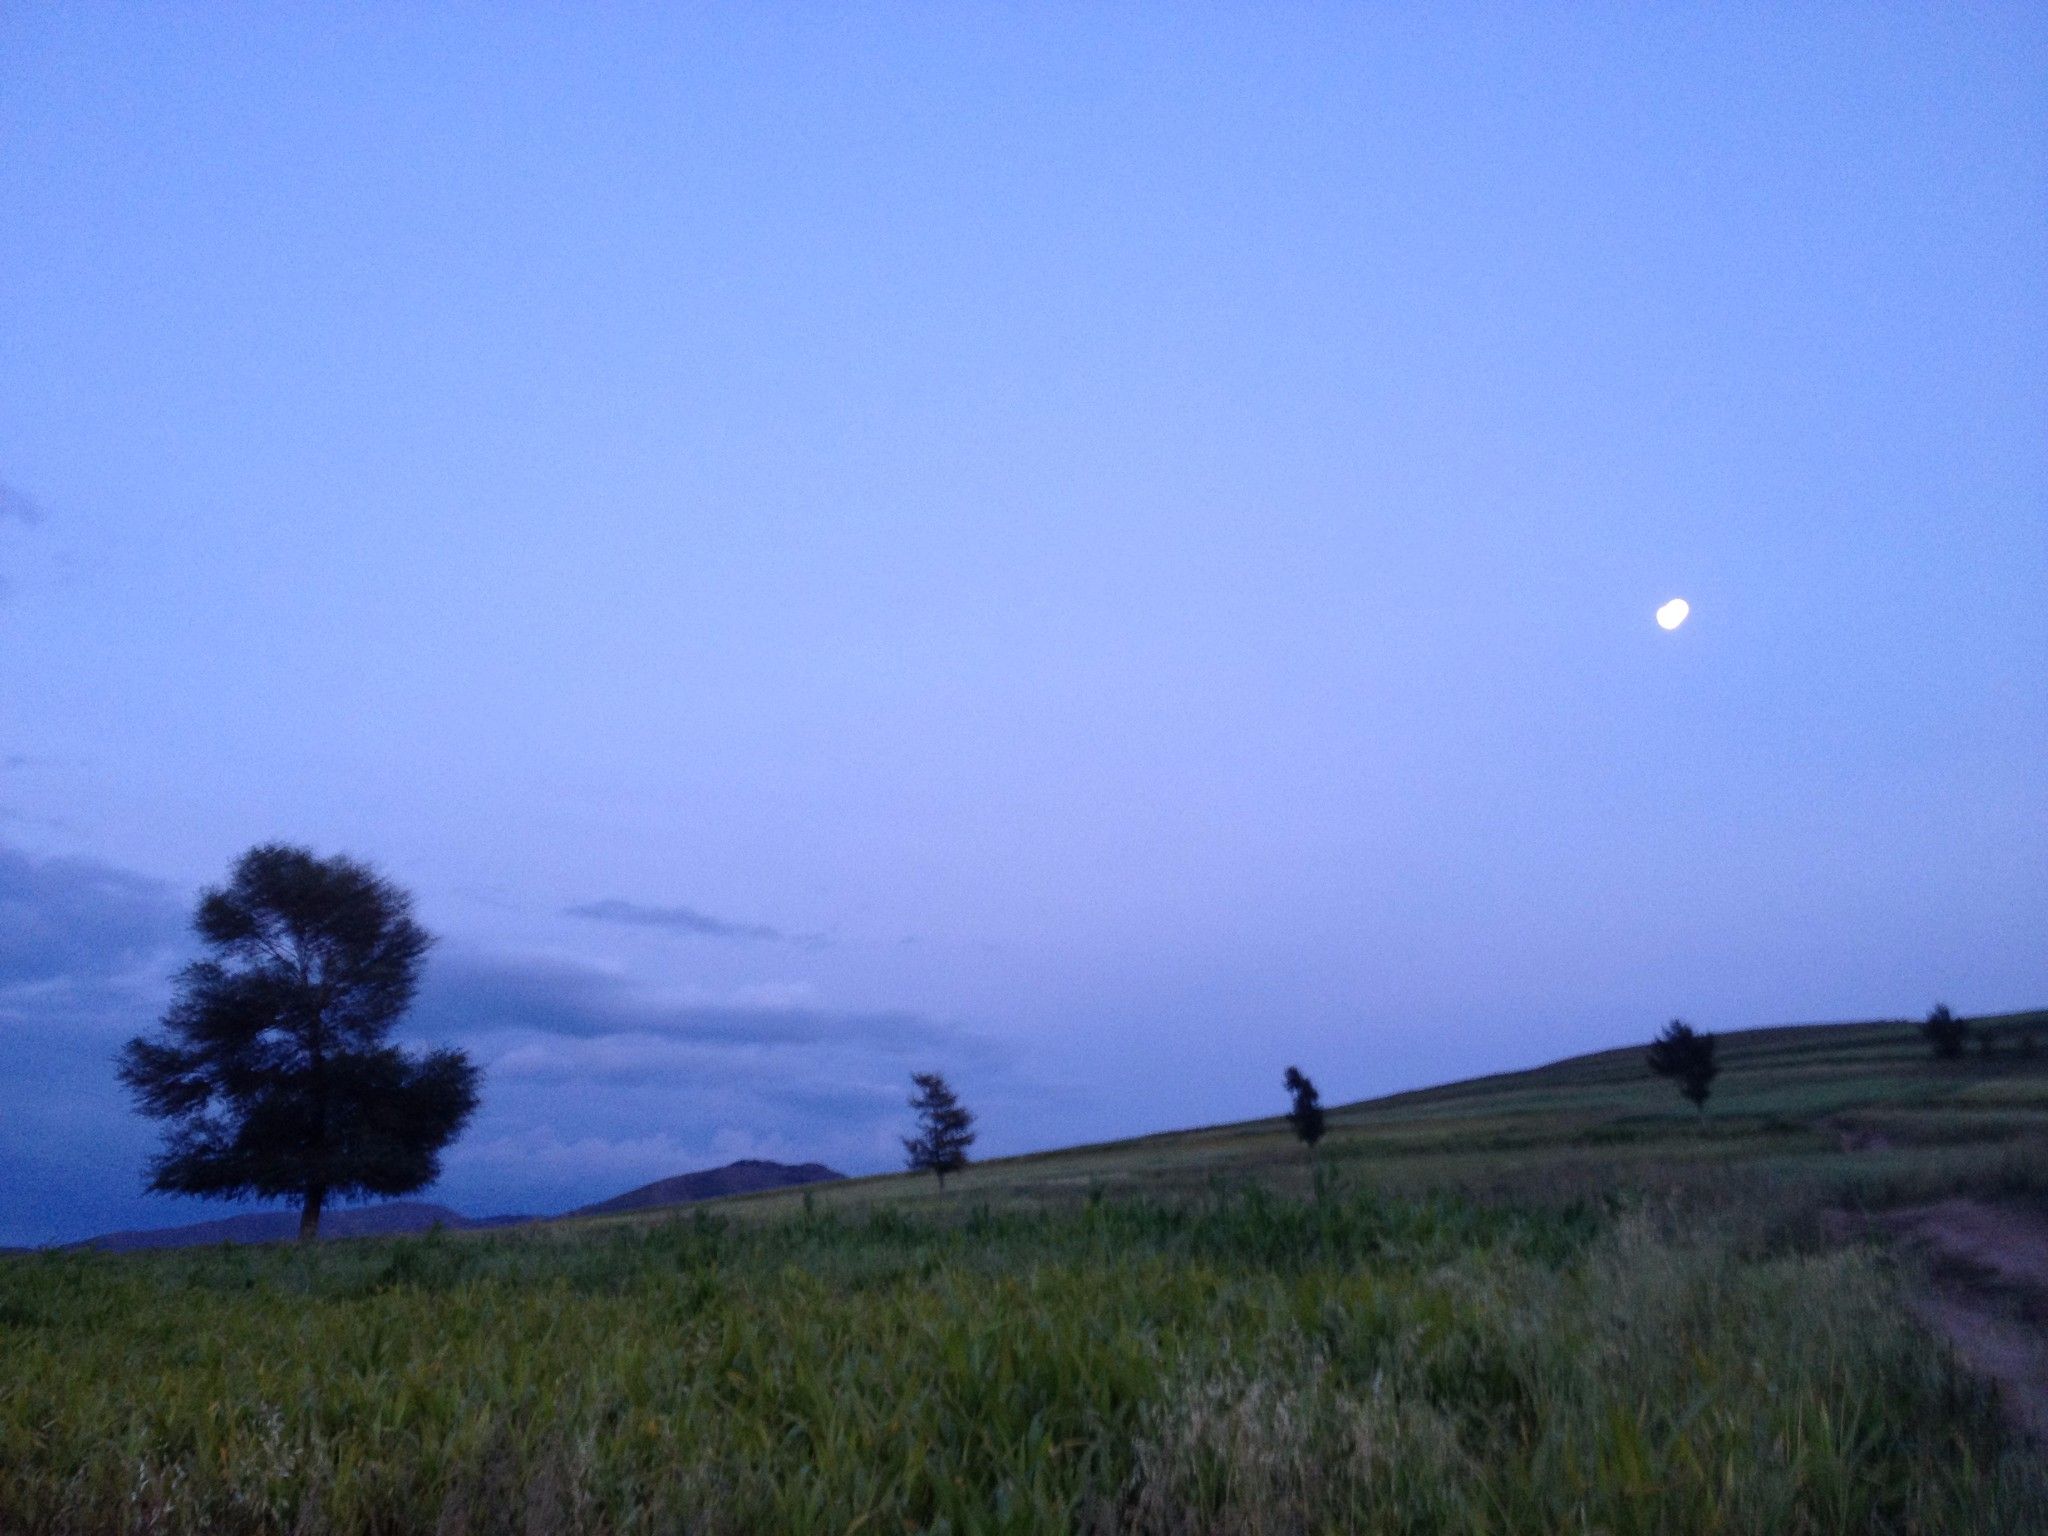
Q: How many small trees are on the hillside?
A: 4